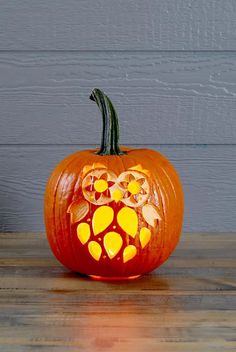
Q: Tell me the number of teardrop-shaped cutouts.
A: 7